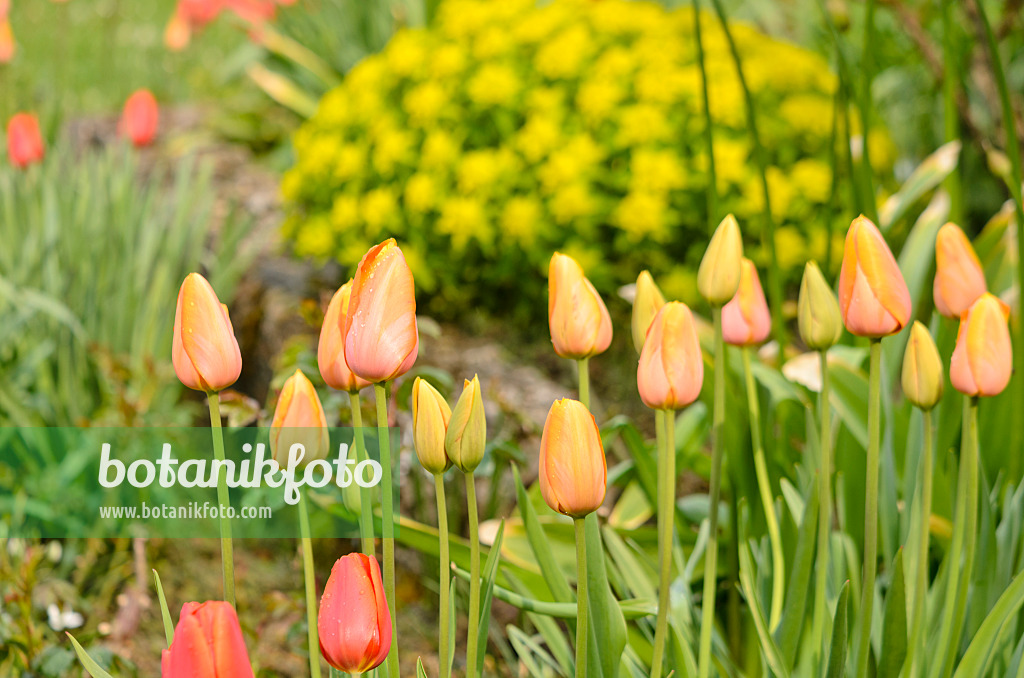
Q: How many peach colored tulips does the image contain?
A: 11